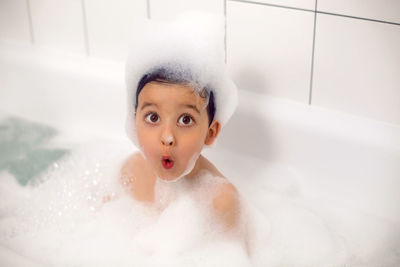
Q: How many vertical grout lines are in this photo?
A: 5